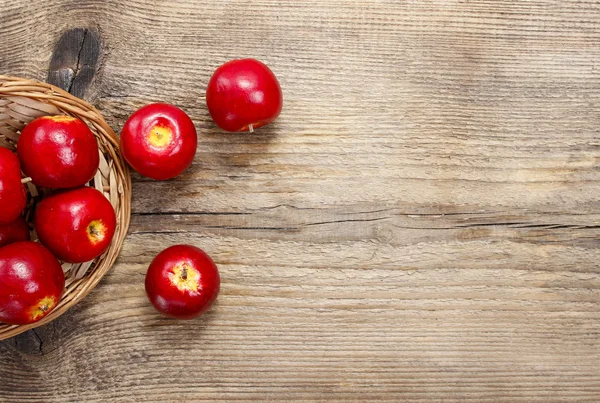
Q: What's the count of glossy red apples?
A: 8